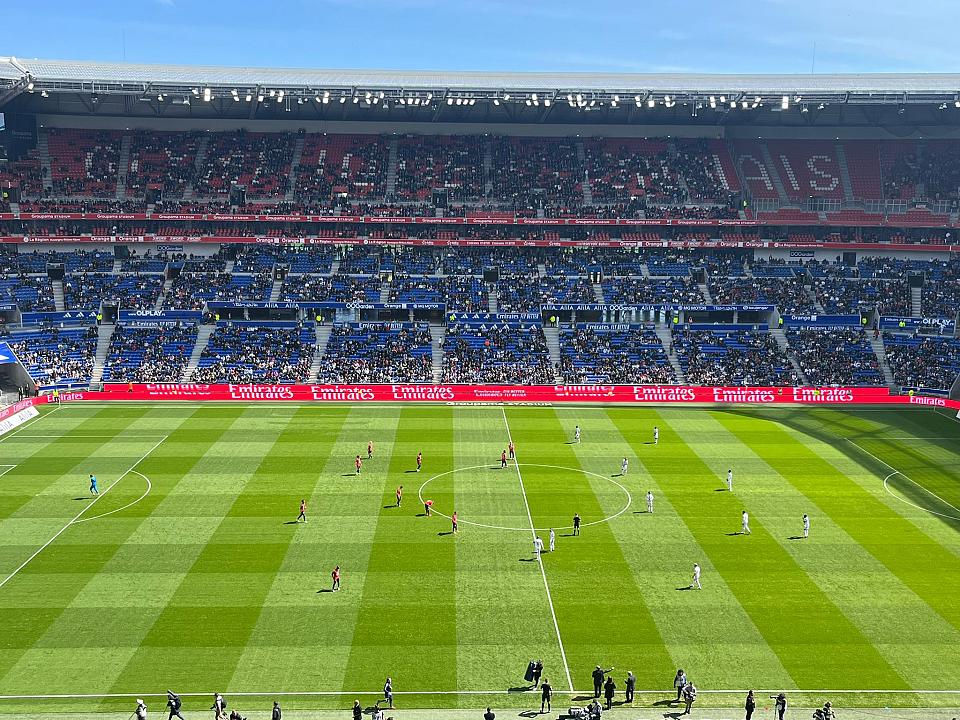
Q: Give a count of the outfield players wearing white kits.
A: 10